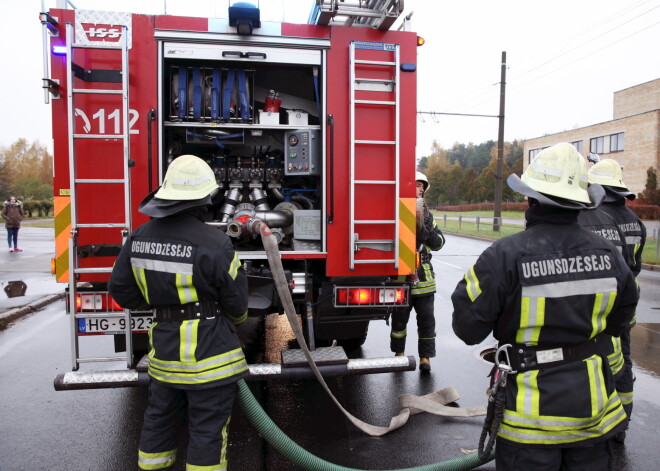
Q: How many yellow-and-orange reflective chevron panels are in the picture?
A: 2